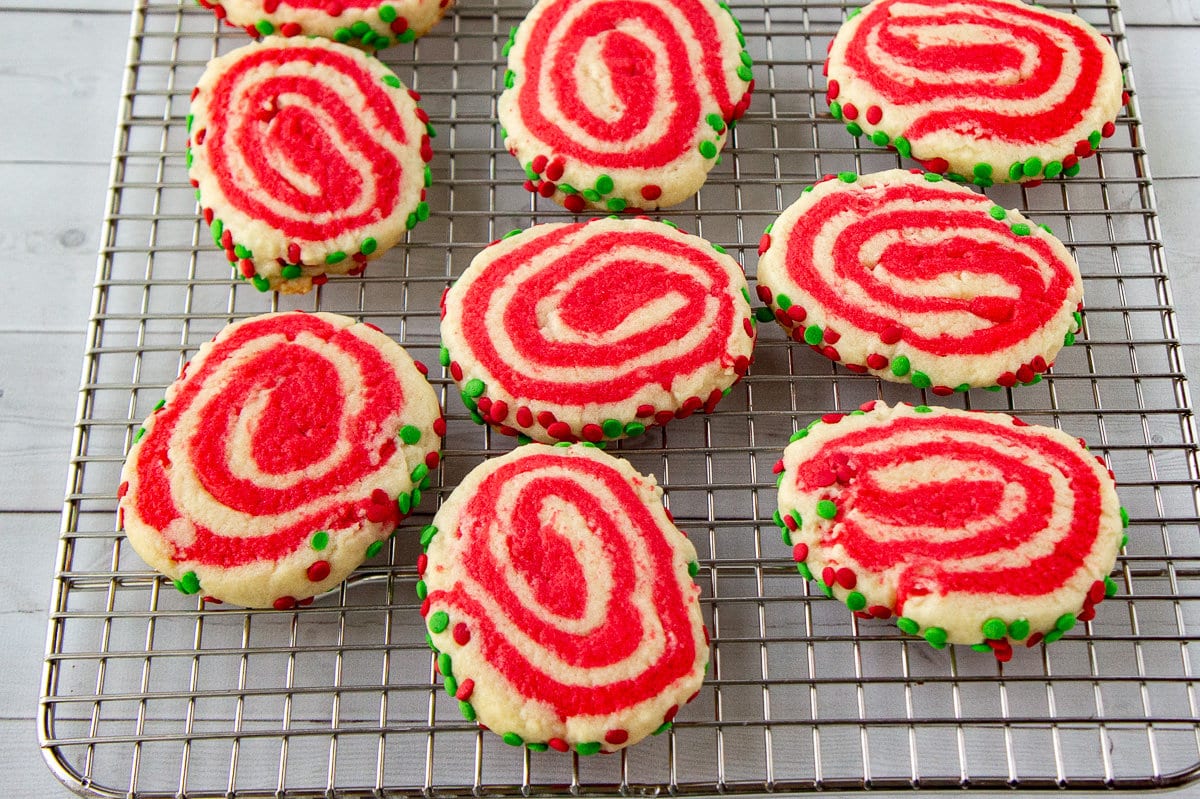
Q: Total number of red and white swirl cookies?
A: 9